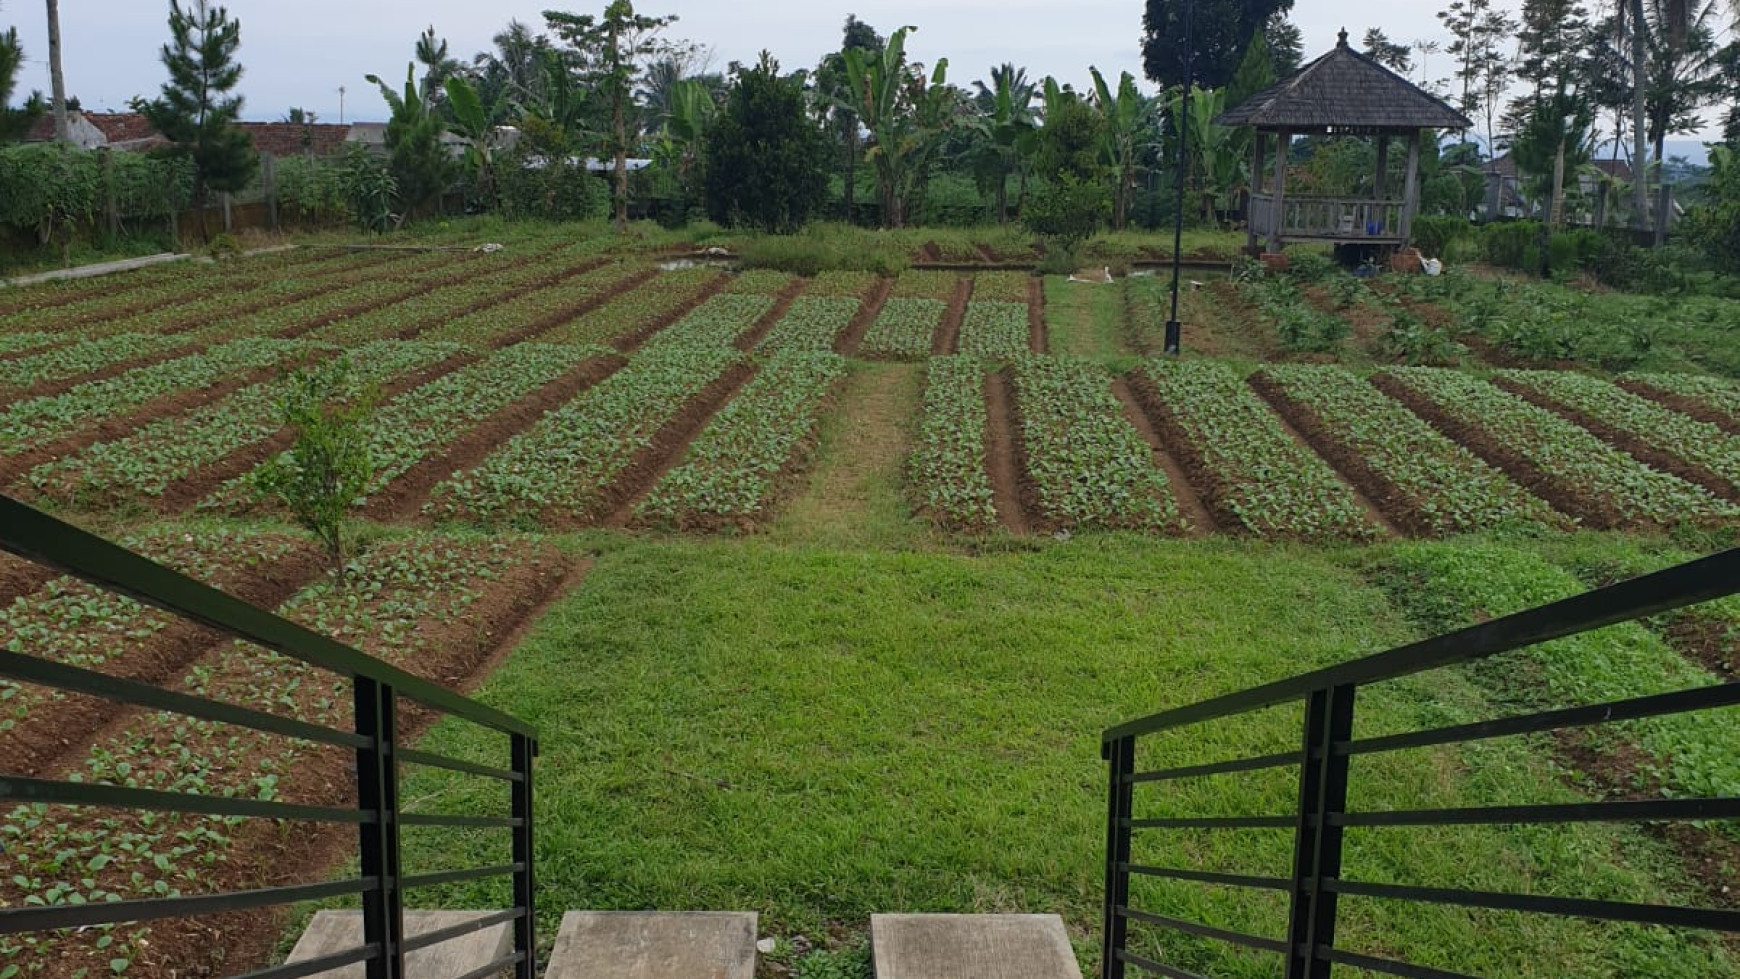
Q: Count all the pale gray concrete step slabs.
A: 3